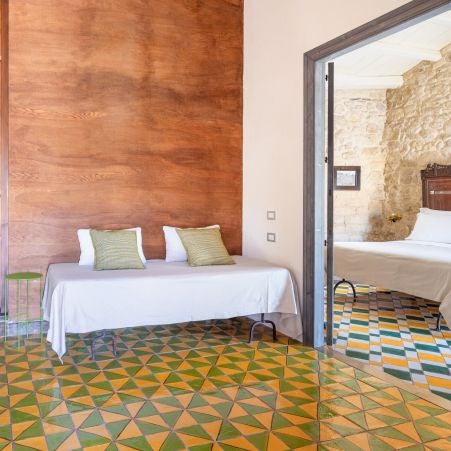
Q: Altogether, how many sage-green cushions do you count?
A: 2